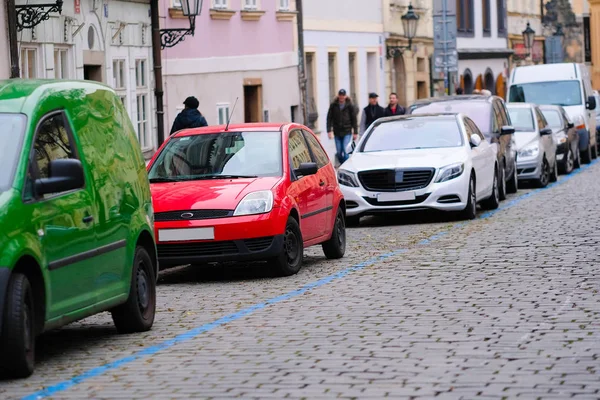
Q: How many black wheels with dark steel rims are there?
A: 4